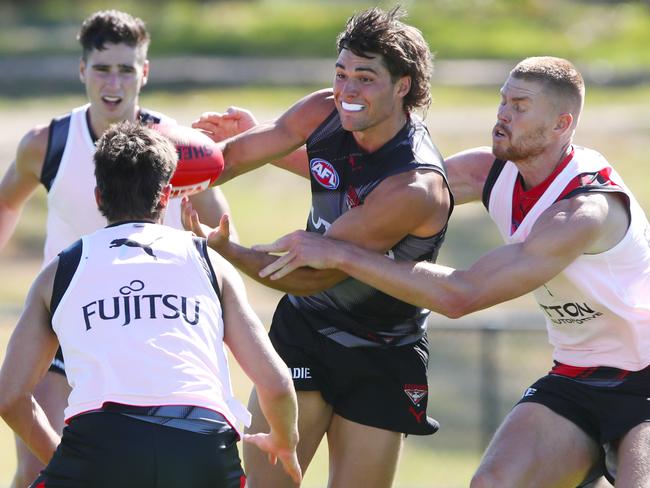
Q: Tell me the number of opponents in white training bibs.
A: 3